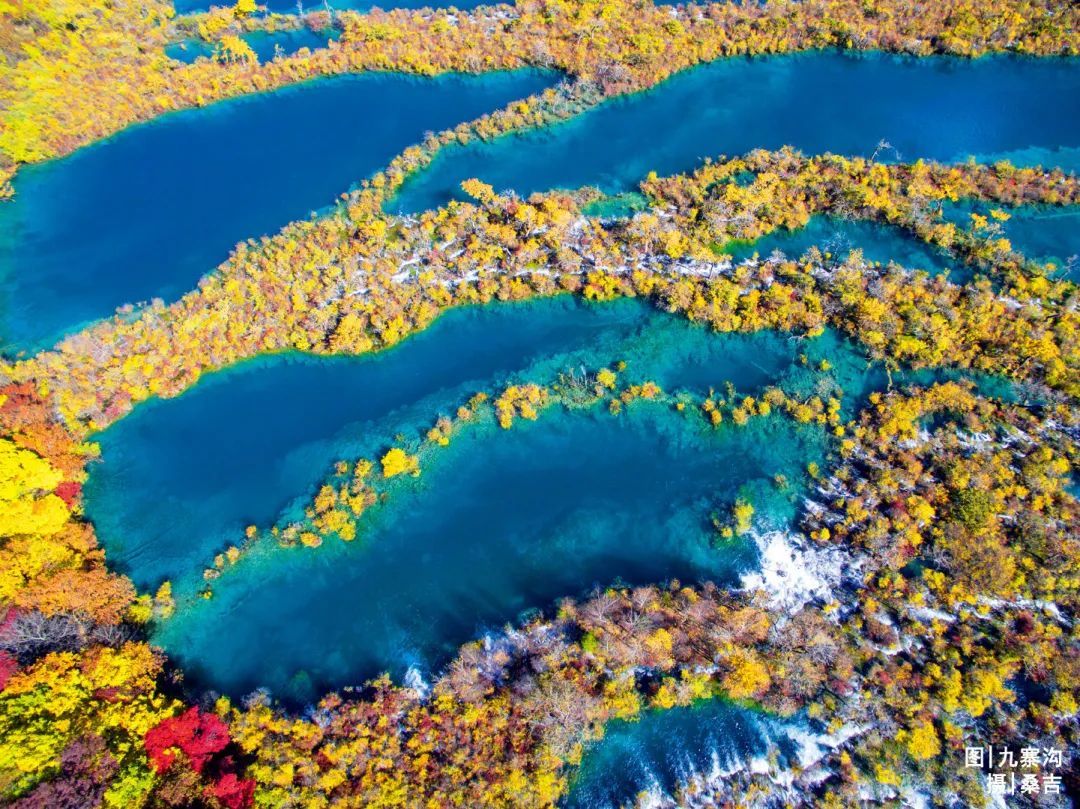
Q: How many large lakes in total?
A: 4